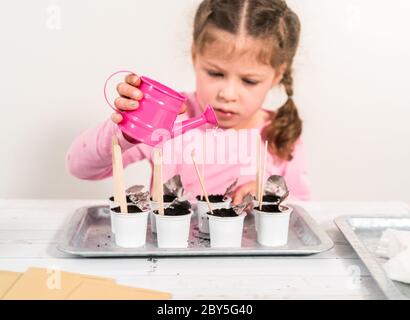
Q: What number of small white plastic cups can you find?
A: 8